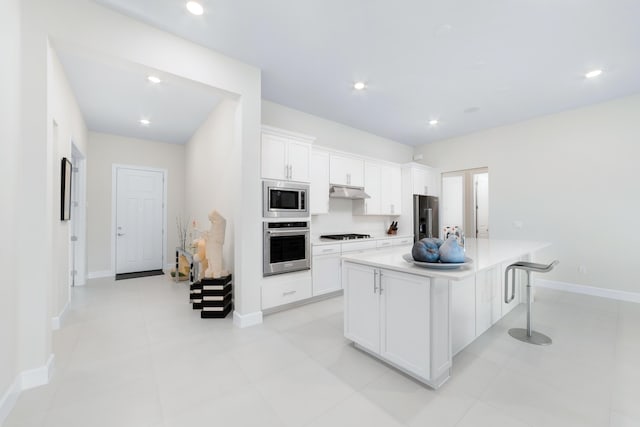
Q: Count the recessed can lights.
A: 6